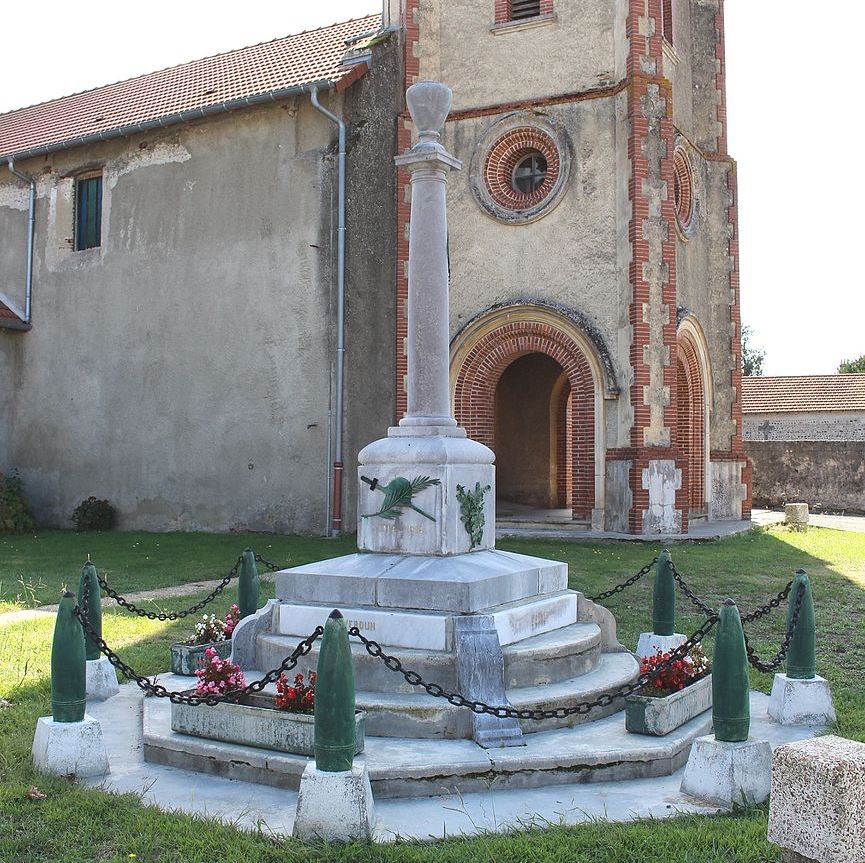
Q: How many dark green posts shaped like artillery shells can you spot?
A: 7